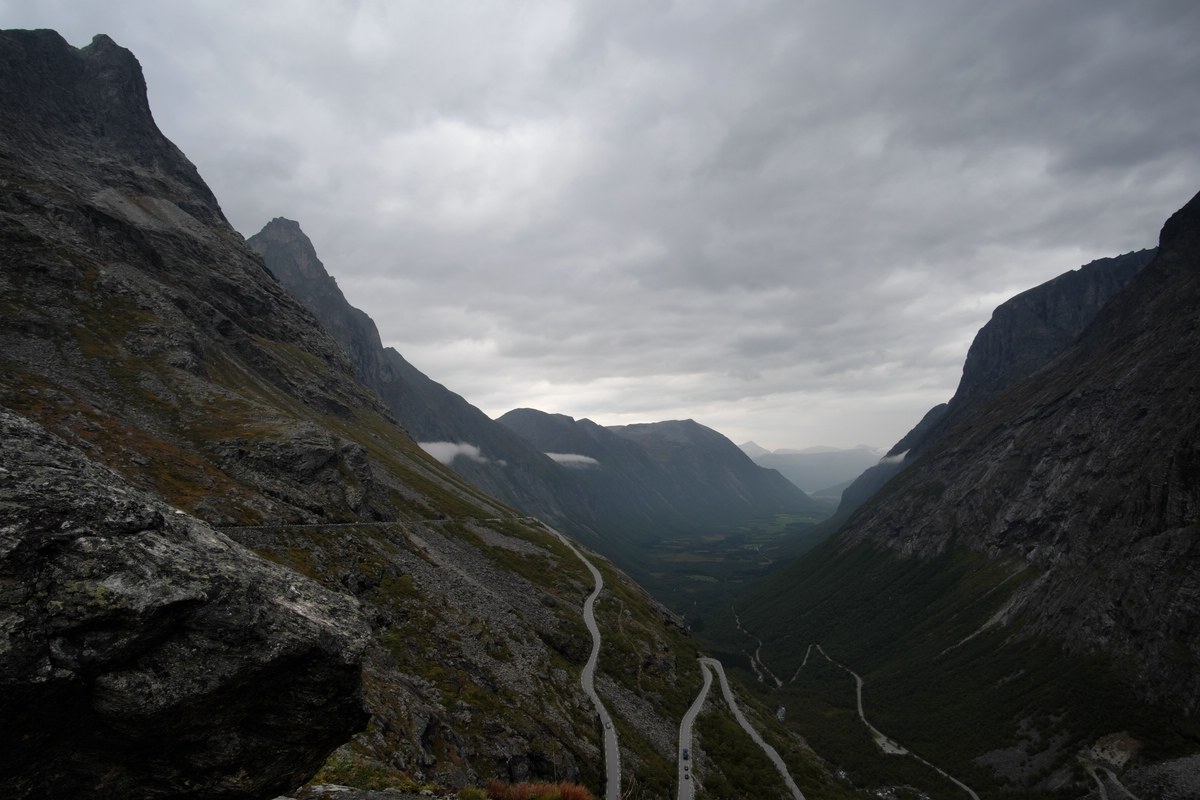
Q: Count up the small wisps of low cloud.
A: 3